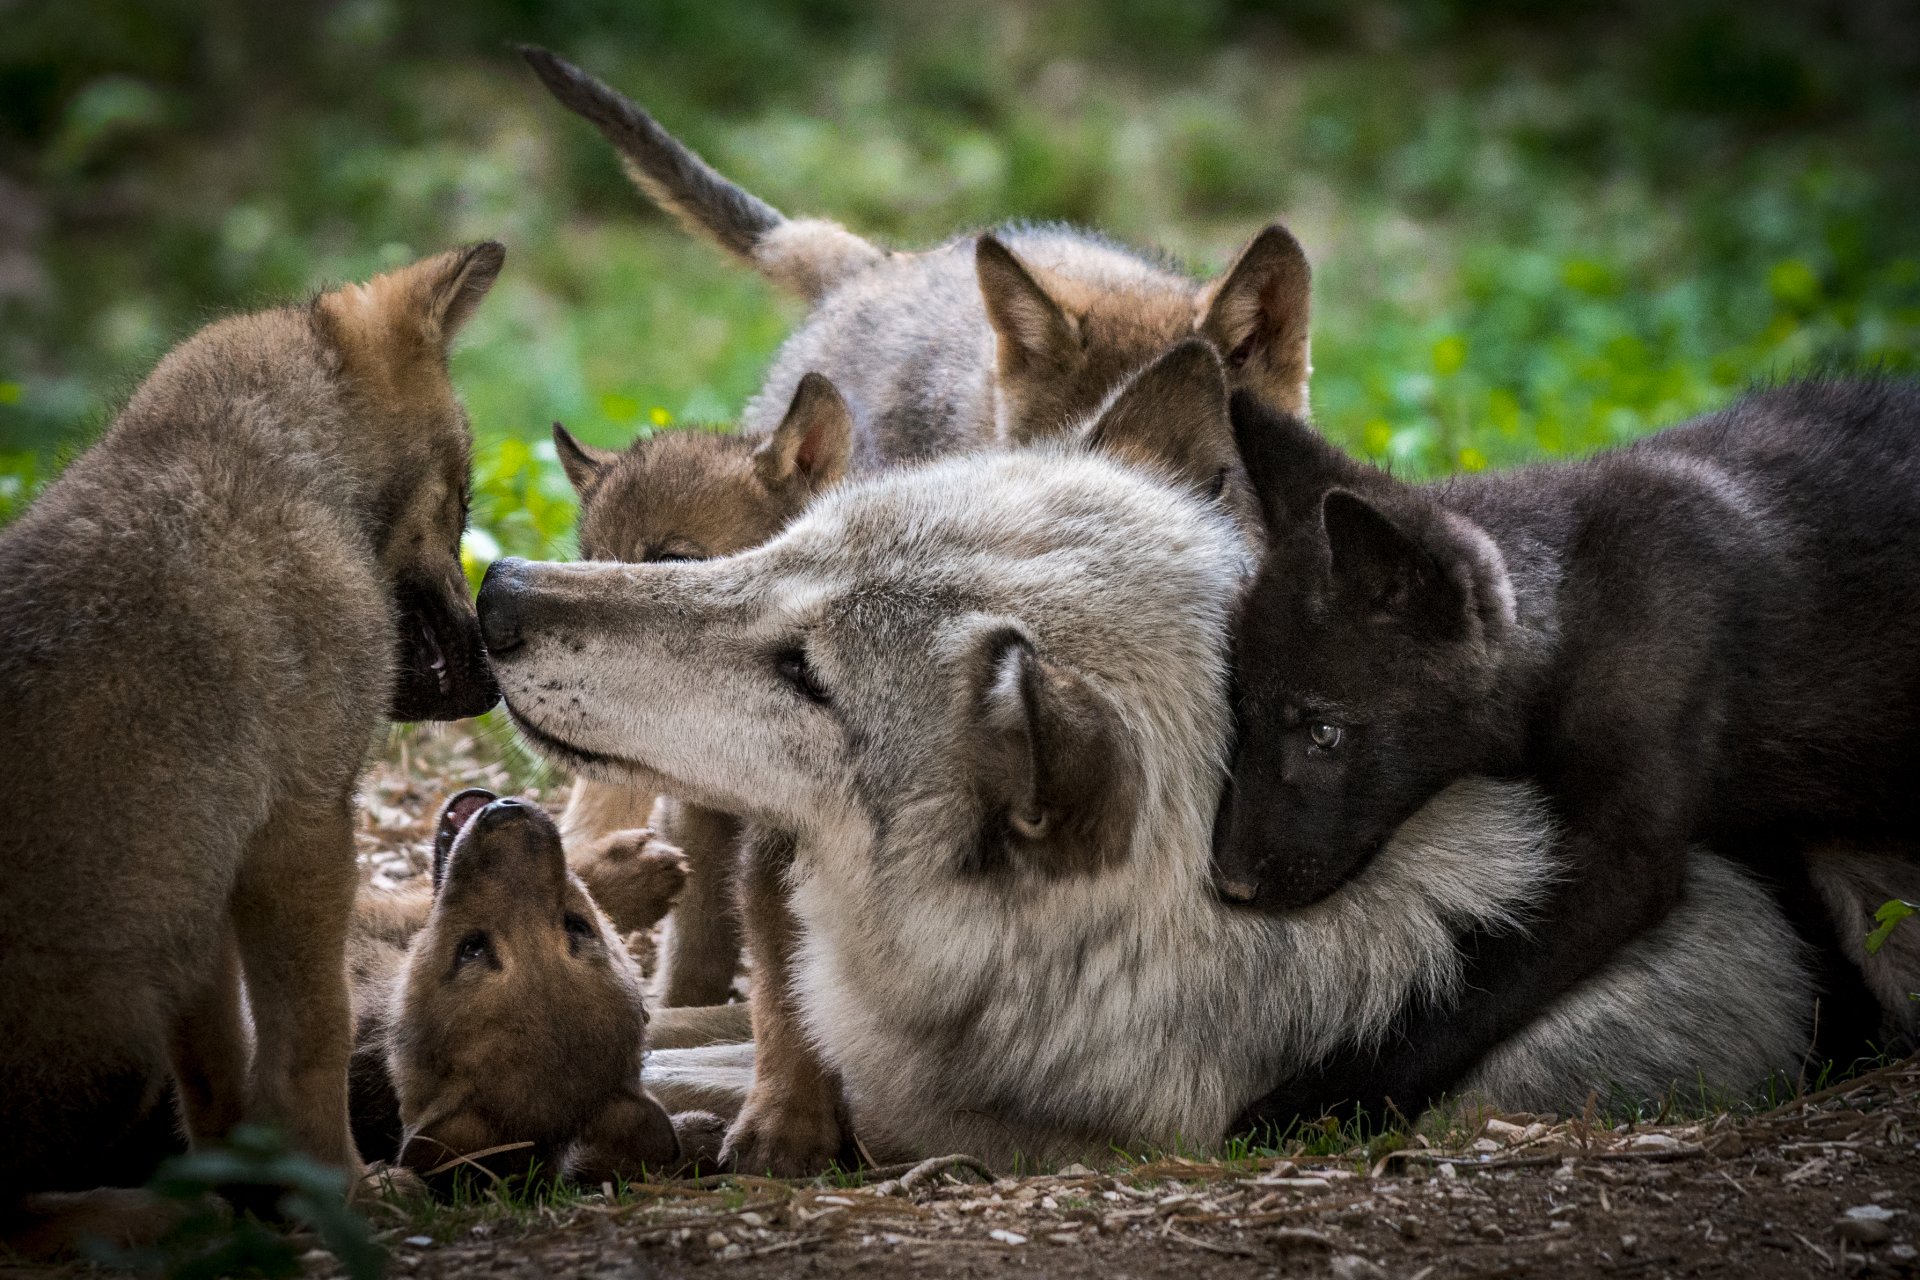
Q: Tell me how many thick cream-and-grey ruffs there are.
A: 1